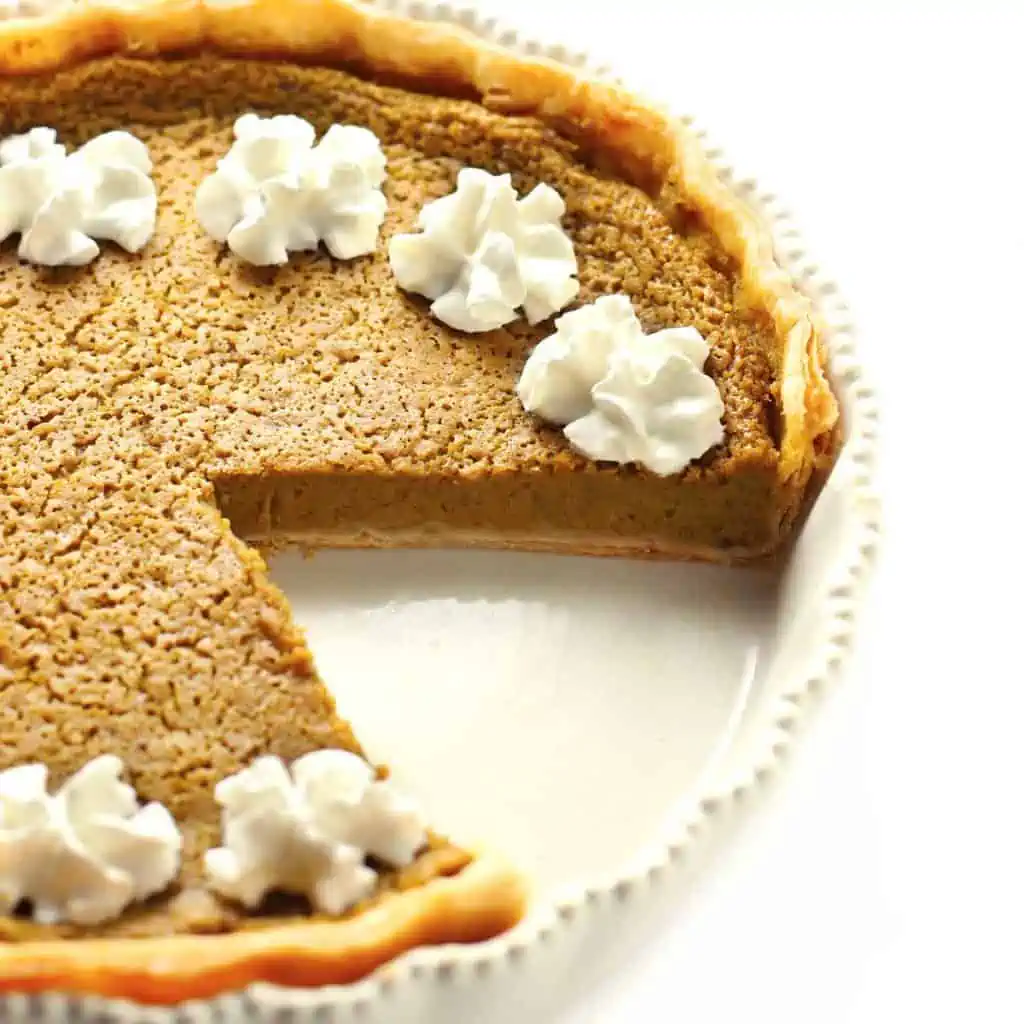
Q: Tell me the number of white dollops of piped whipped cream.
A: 6